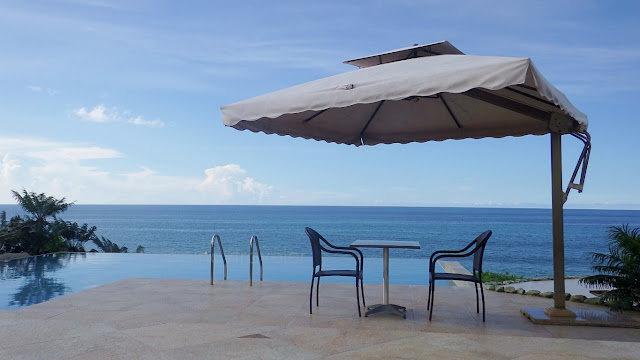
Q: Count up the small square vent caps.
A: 1